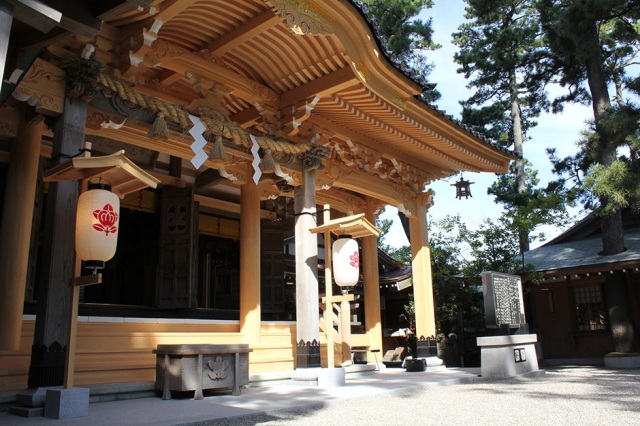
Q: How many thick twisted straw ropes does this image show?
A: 1